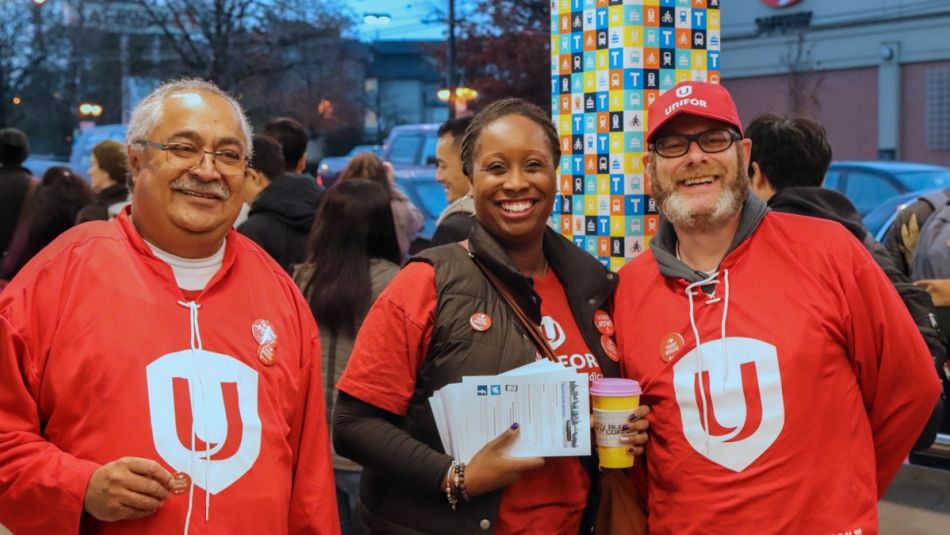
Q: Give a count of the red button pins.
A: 7